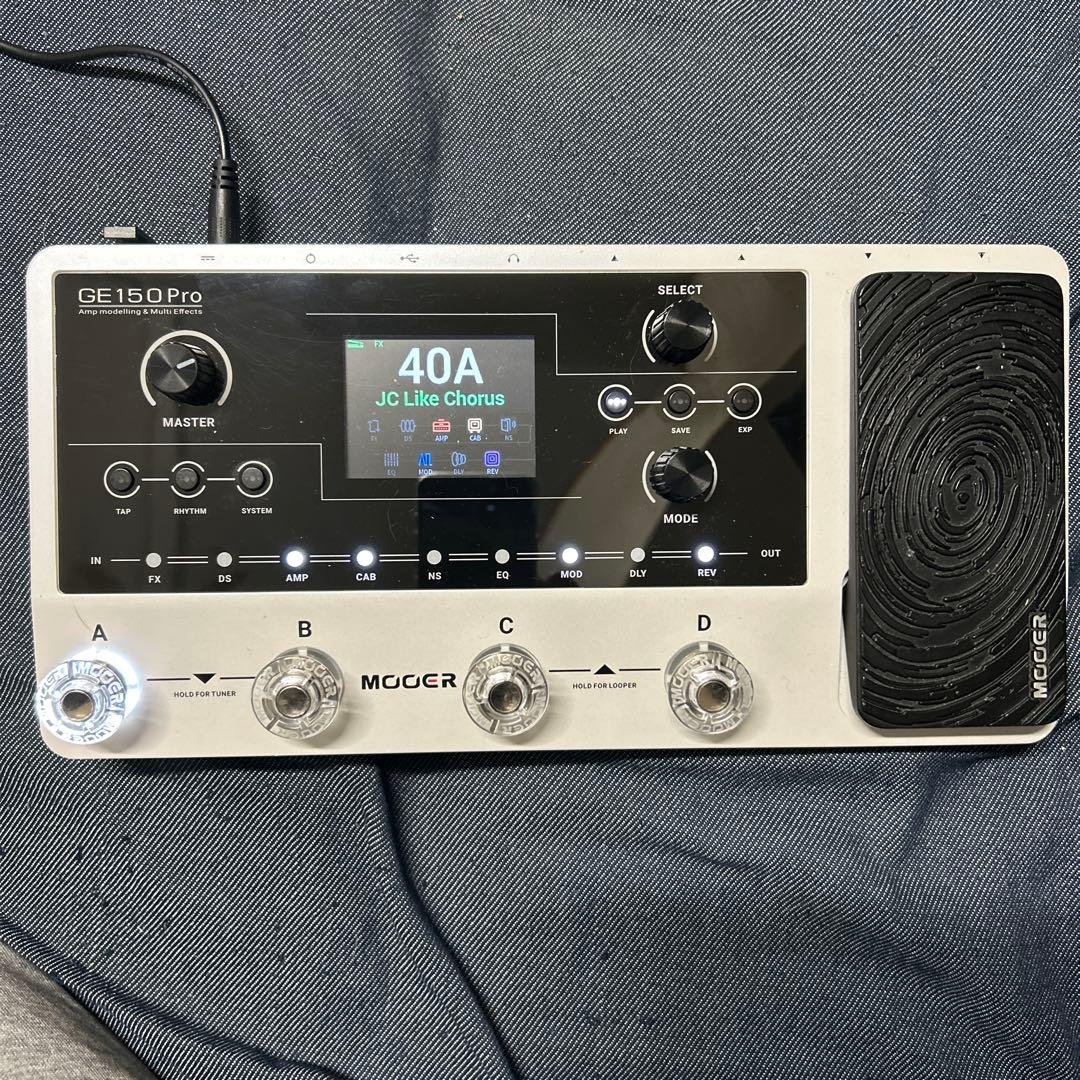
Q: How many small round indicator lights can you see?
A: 9